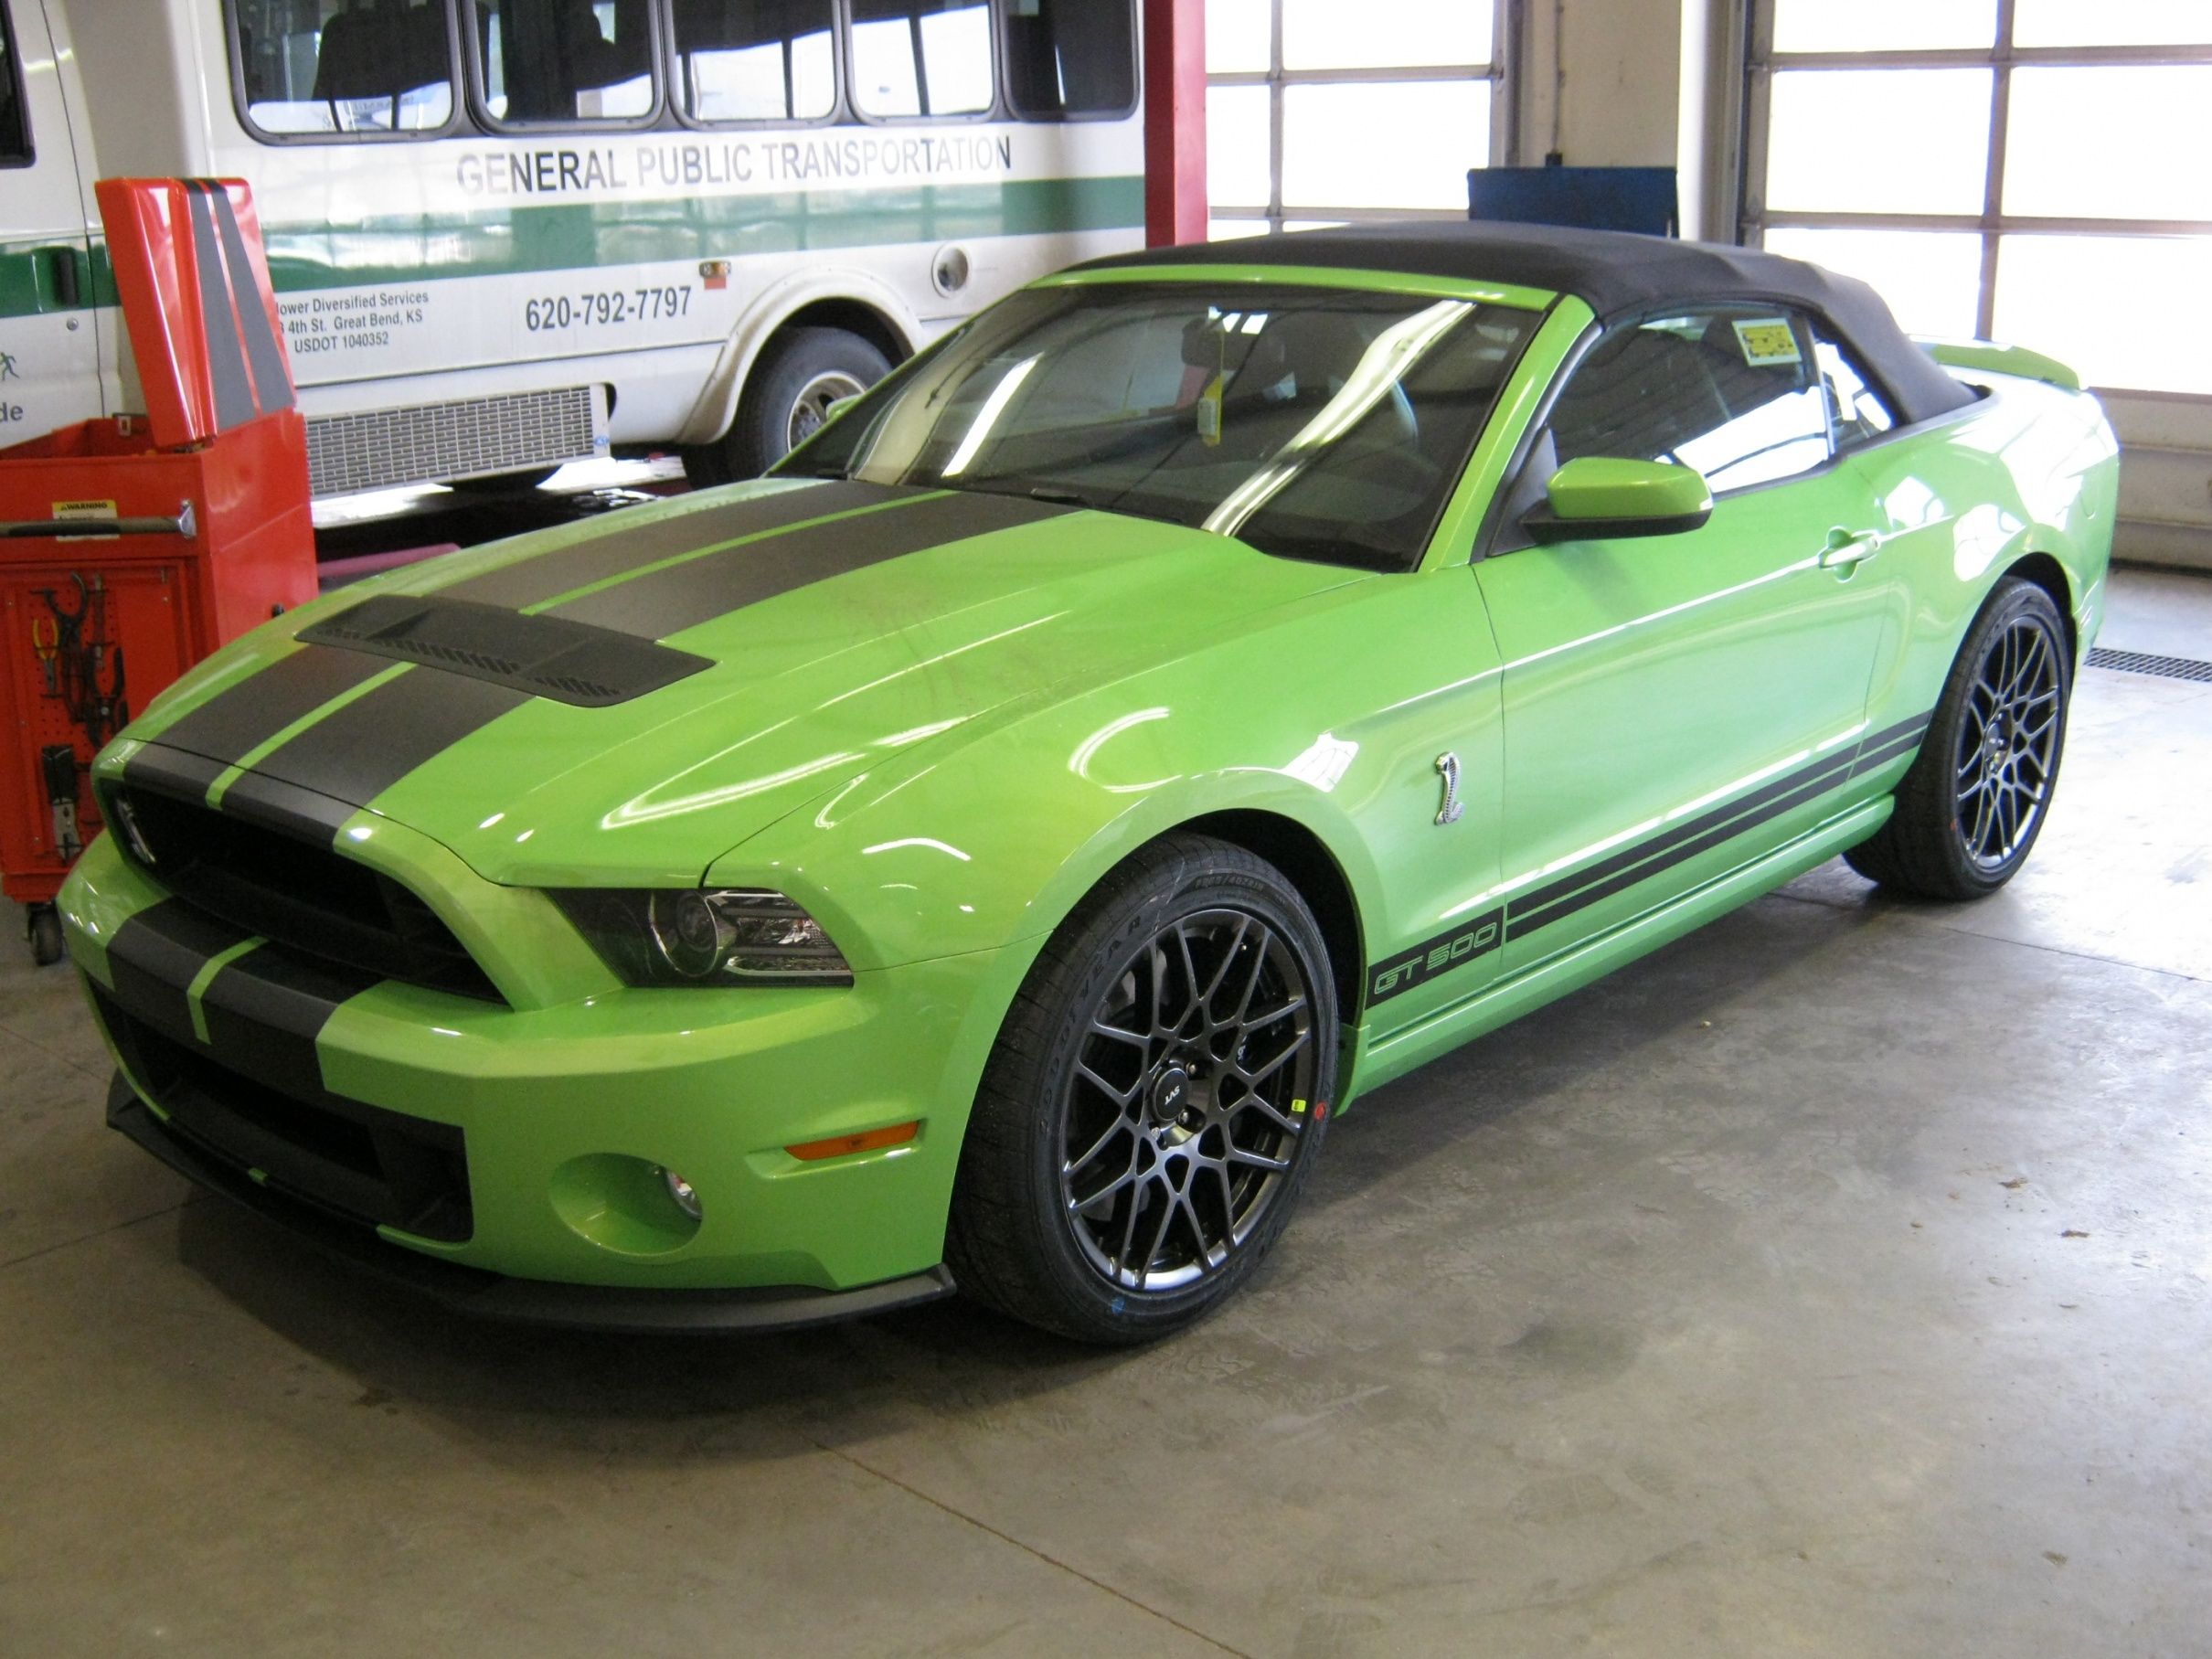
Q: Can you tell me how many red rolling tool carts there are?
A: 1